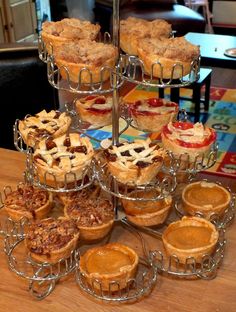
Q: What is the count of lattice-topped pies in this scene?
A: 3